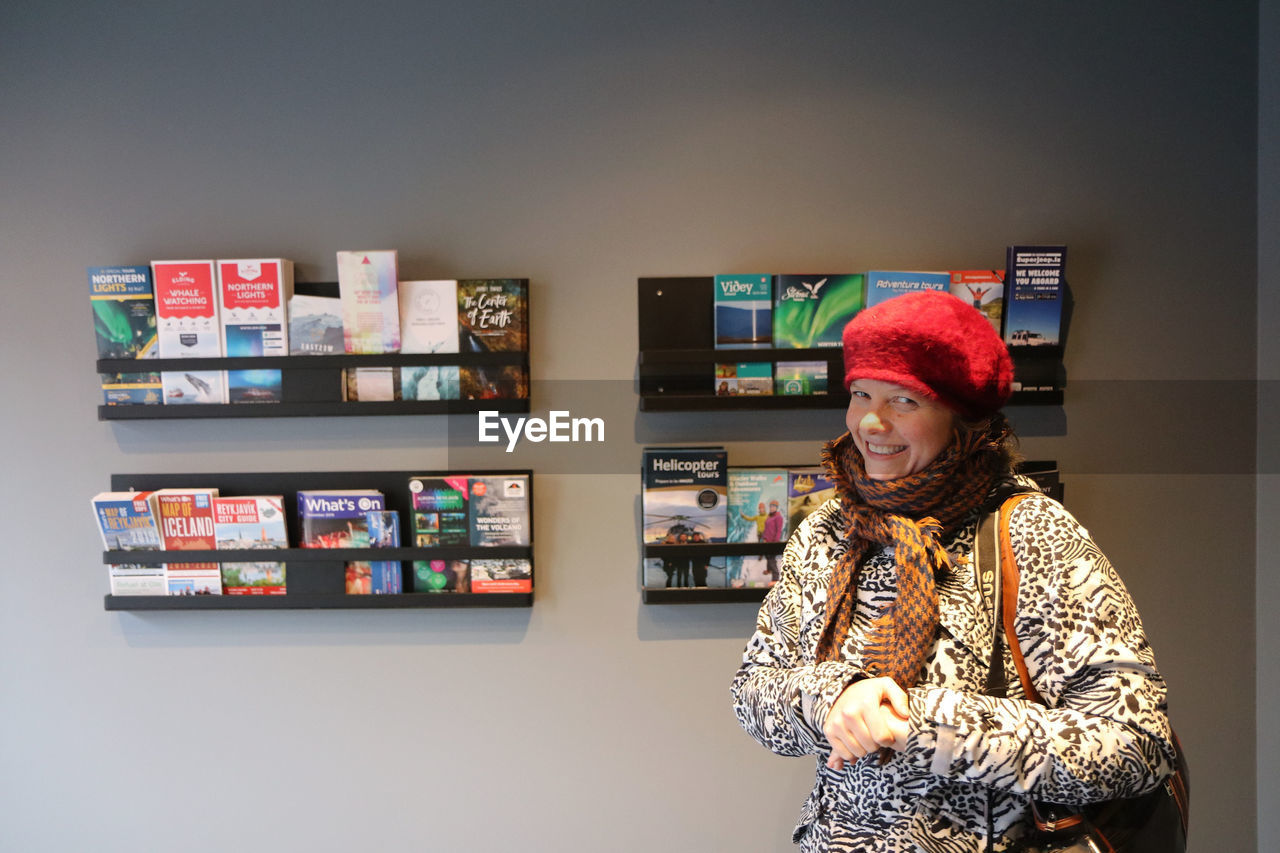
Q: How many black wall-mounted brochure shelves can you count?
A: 4